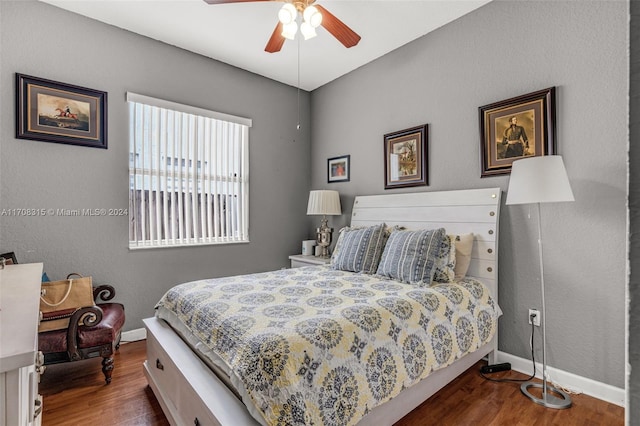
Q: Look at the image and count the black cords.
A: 1